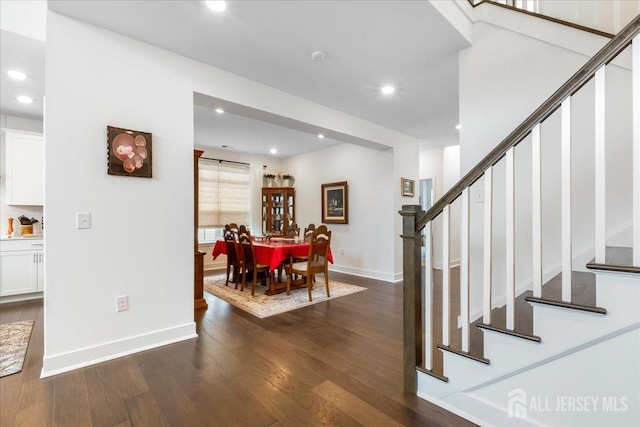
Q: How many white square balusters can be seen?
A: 9